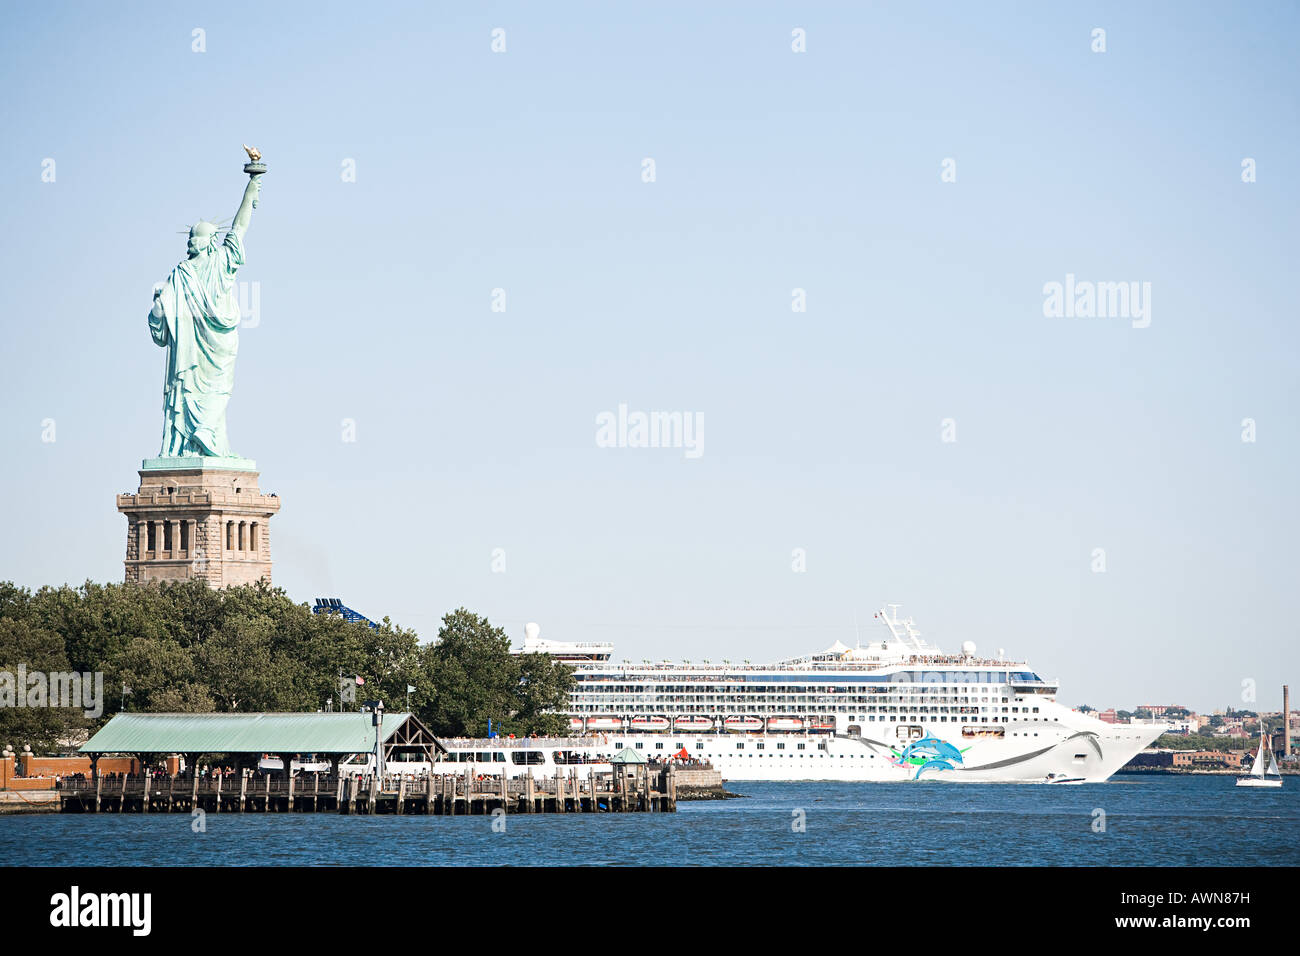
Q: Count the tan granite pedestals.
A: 1